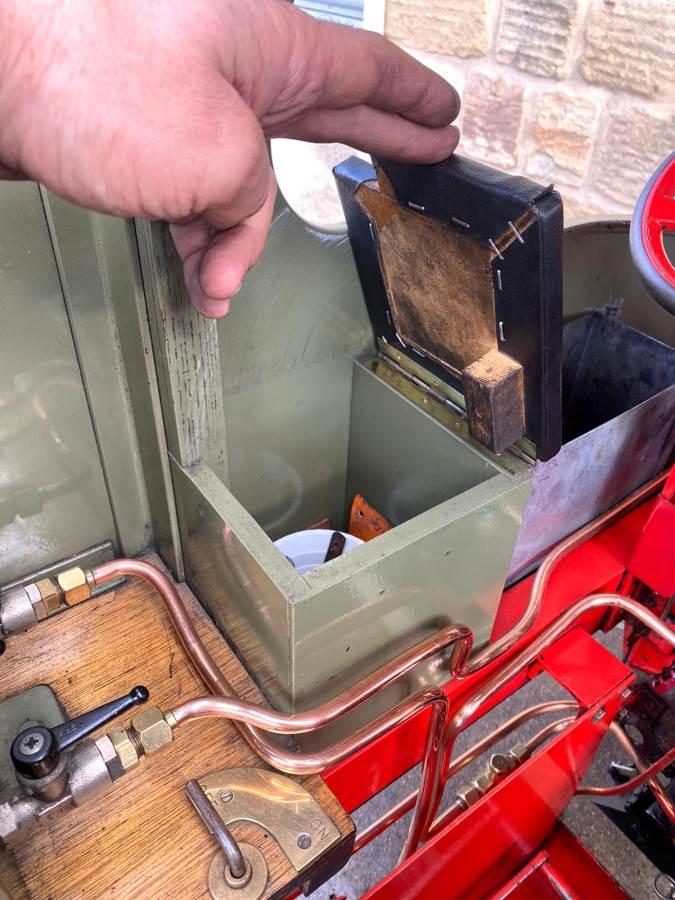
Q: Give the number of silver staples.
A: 11